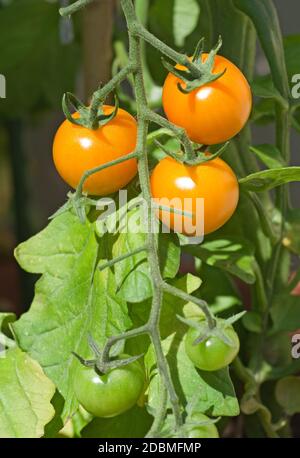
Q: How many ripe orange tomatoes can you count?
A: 3